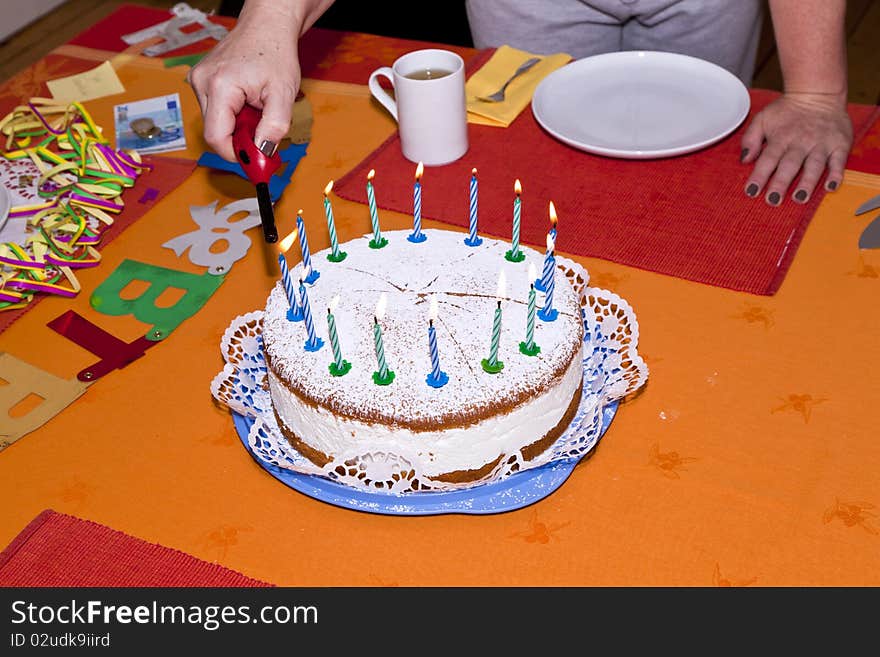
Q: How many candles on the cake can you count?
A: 15